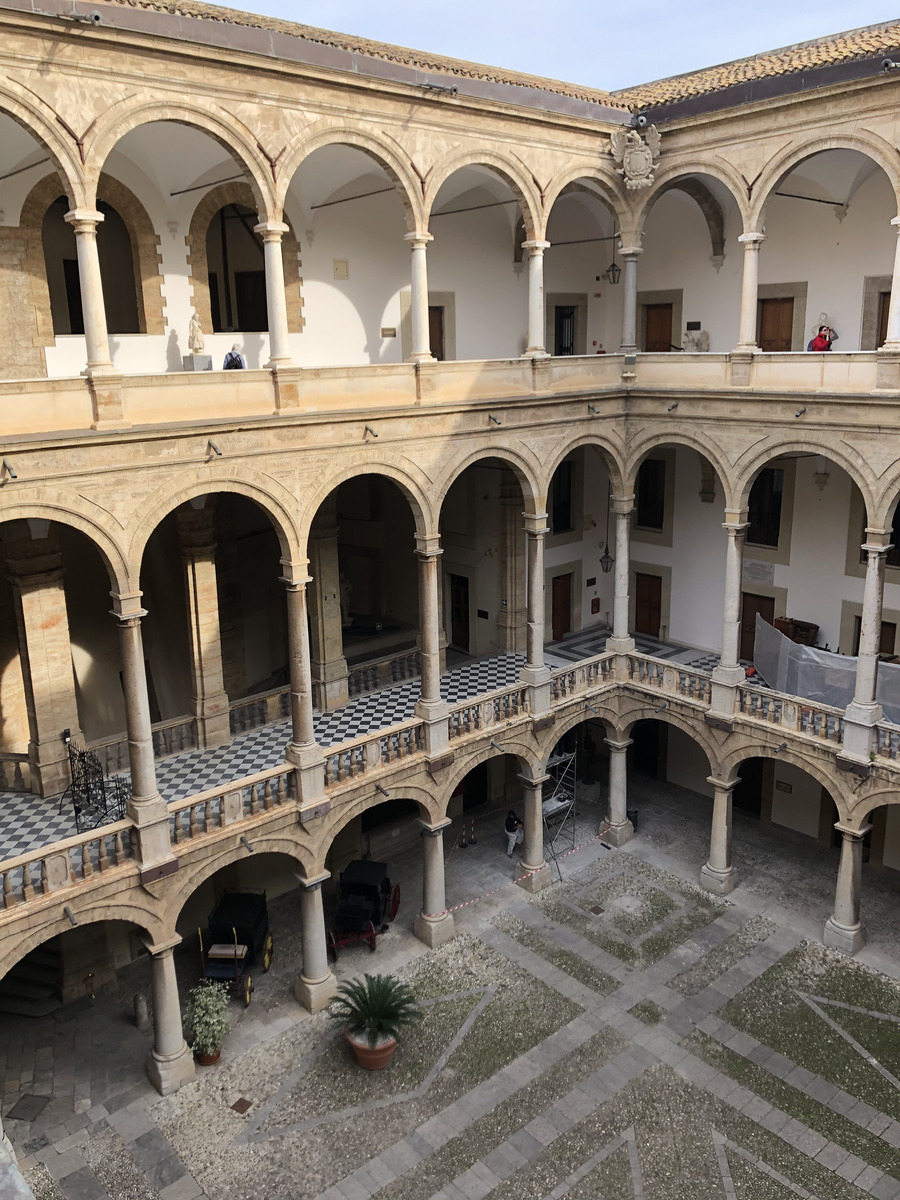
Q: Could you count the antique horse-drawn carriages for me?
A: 2